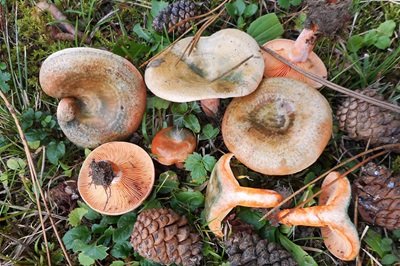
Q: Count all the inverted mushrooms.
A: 2